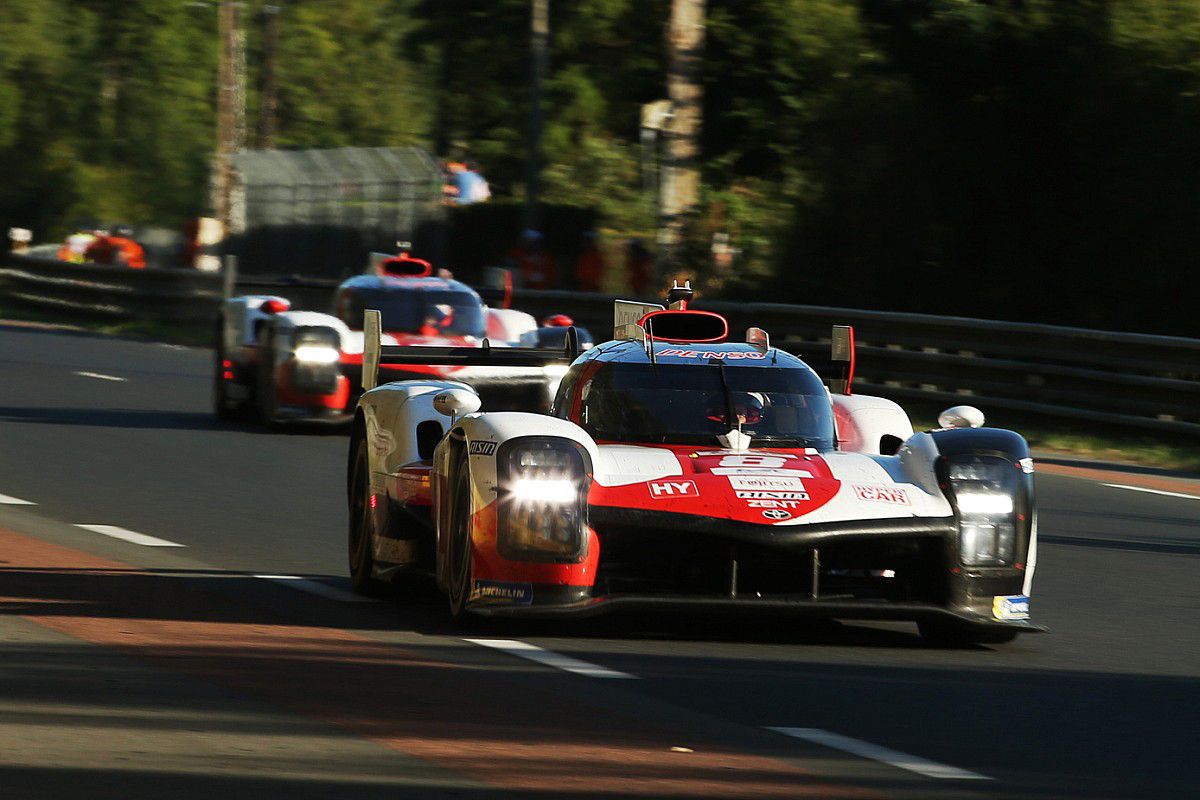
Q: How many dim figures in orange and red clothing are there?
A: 3